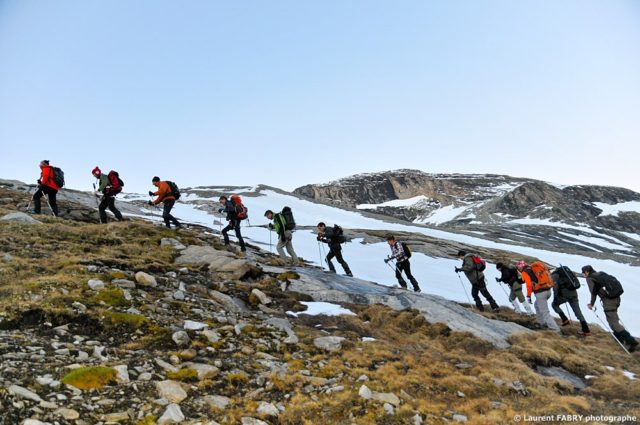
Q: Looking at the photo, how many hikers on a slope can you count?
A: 12